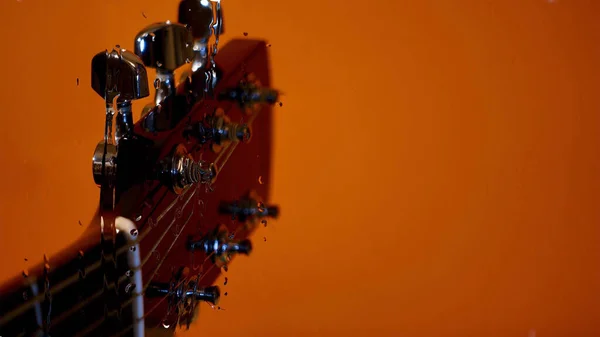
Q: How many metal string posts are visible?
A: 6